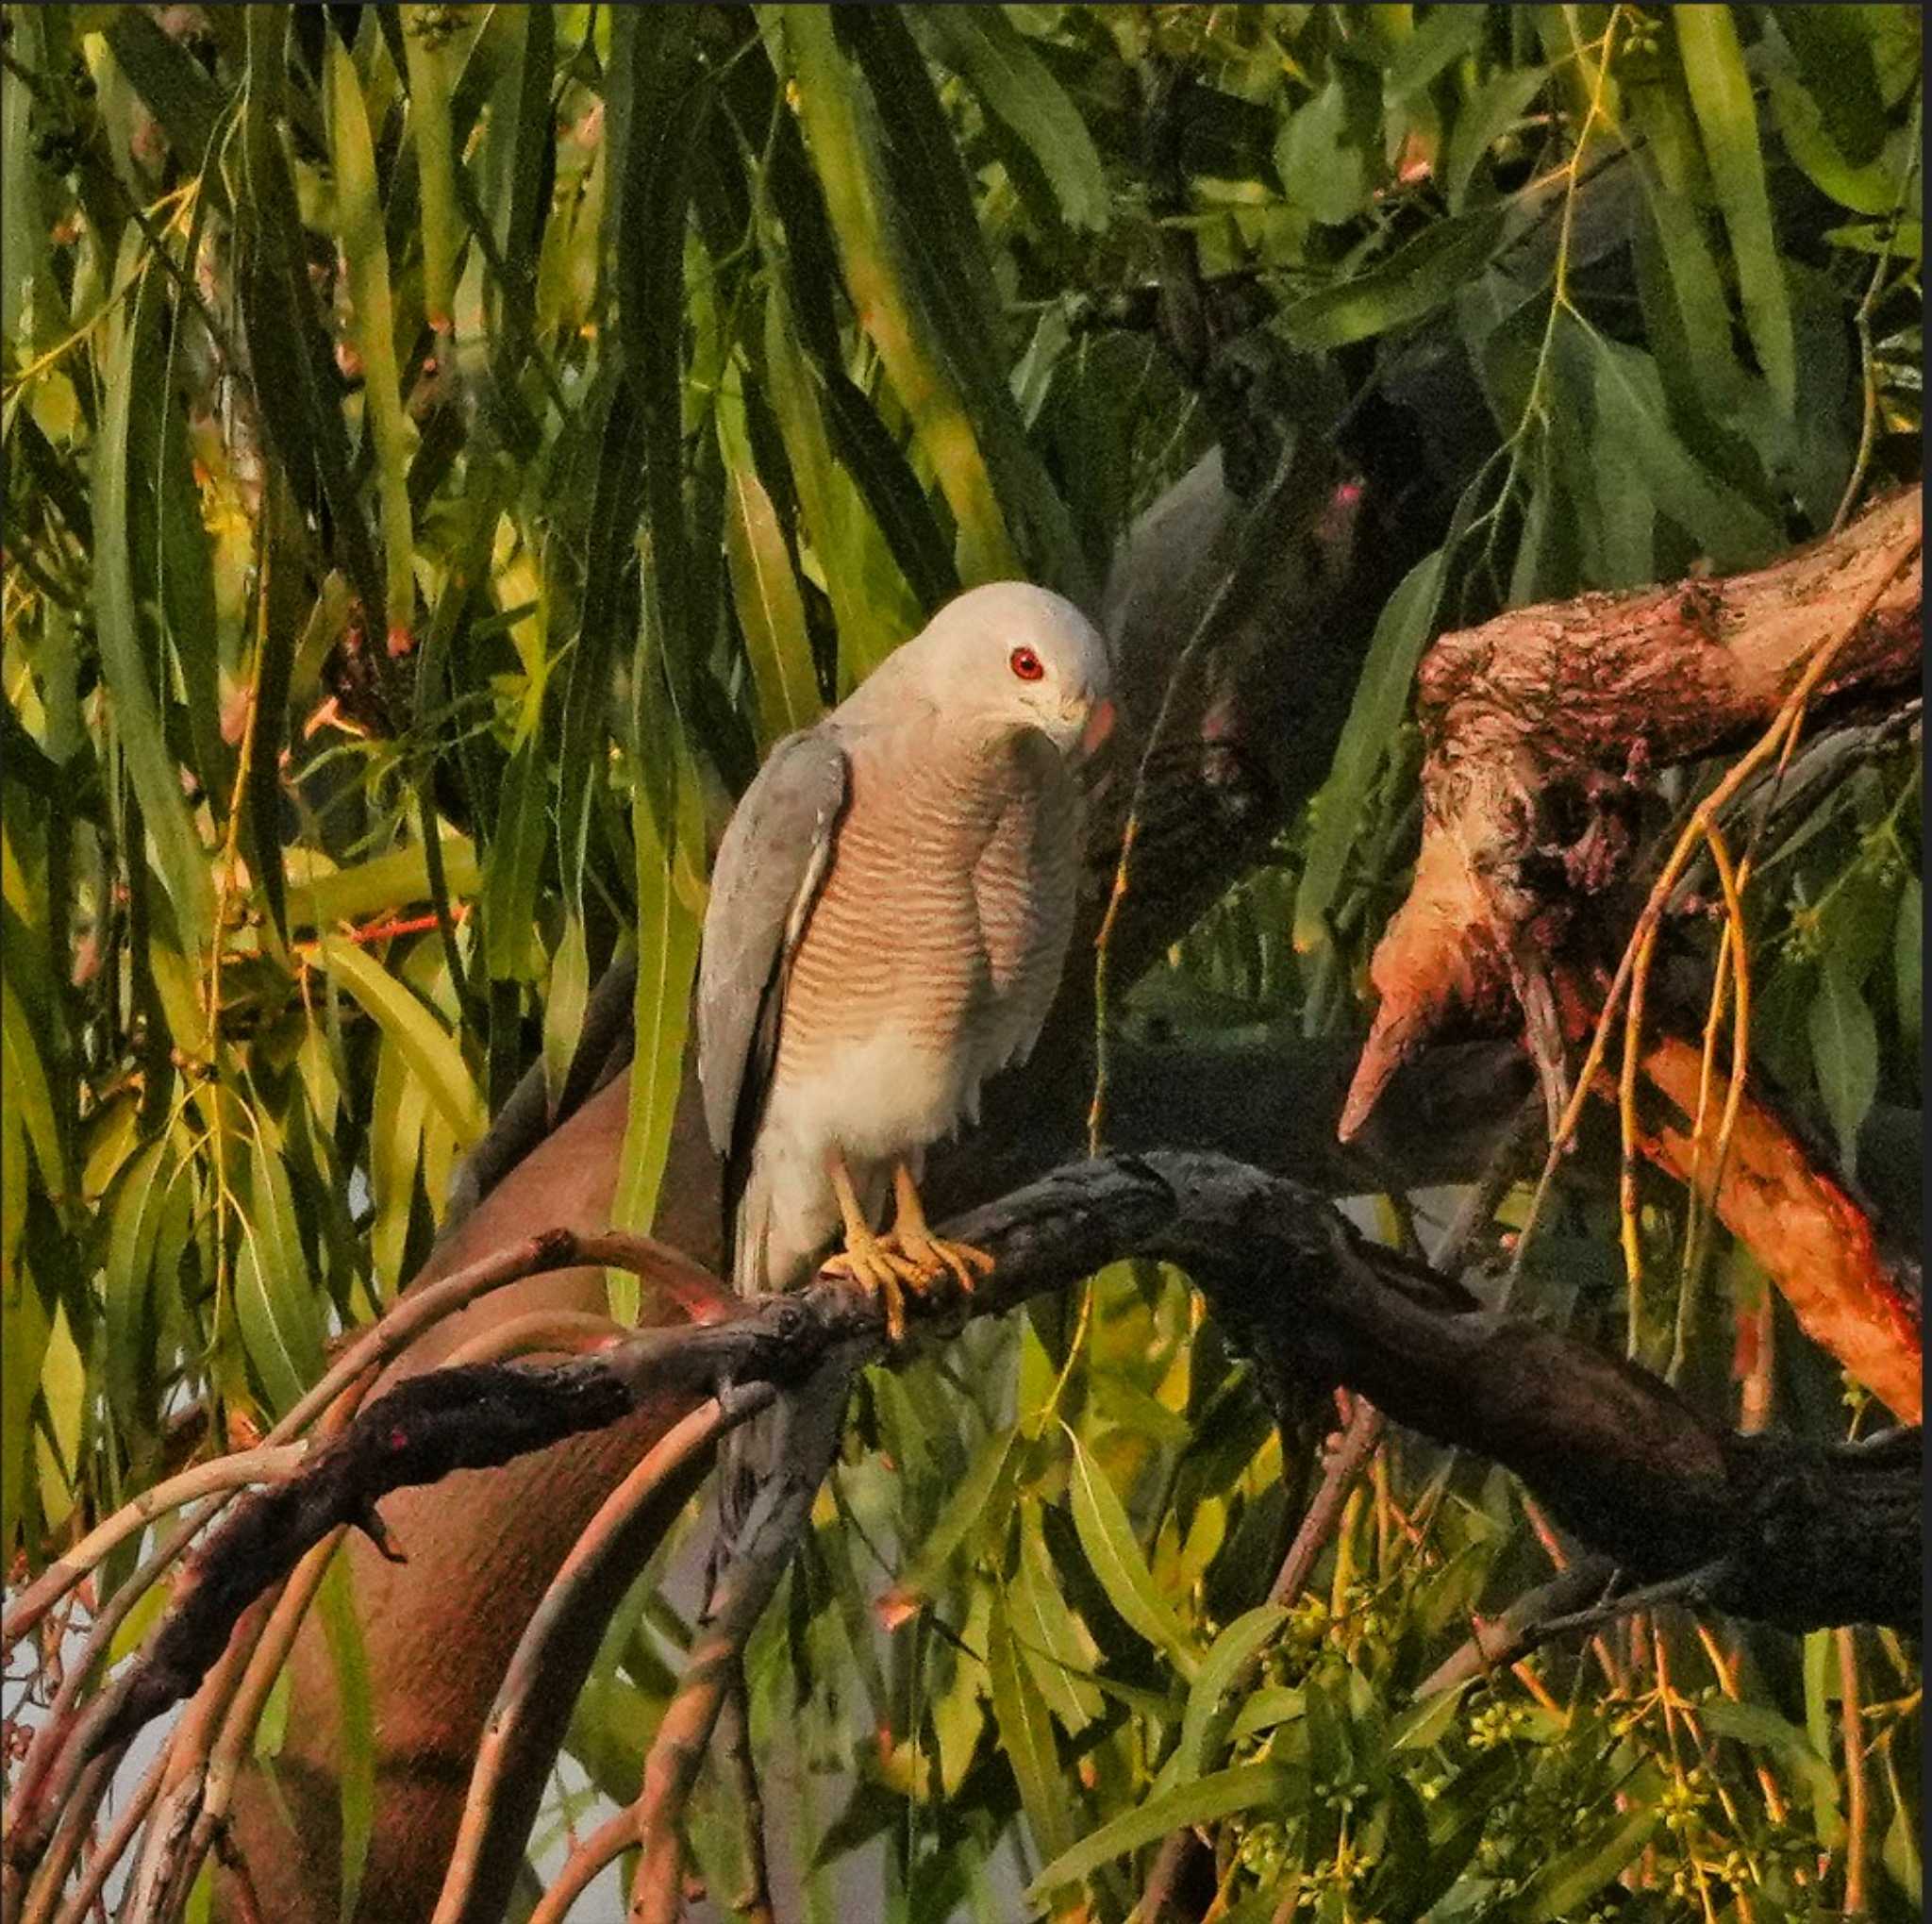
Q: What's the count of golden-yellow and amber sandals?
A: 0